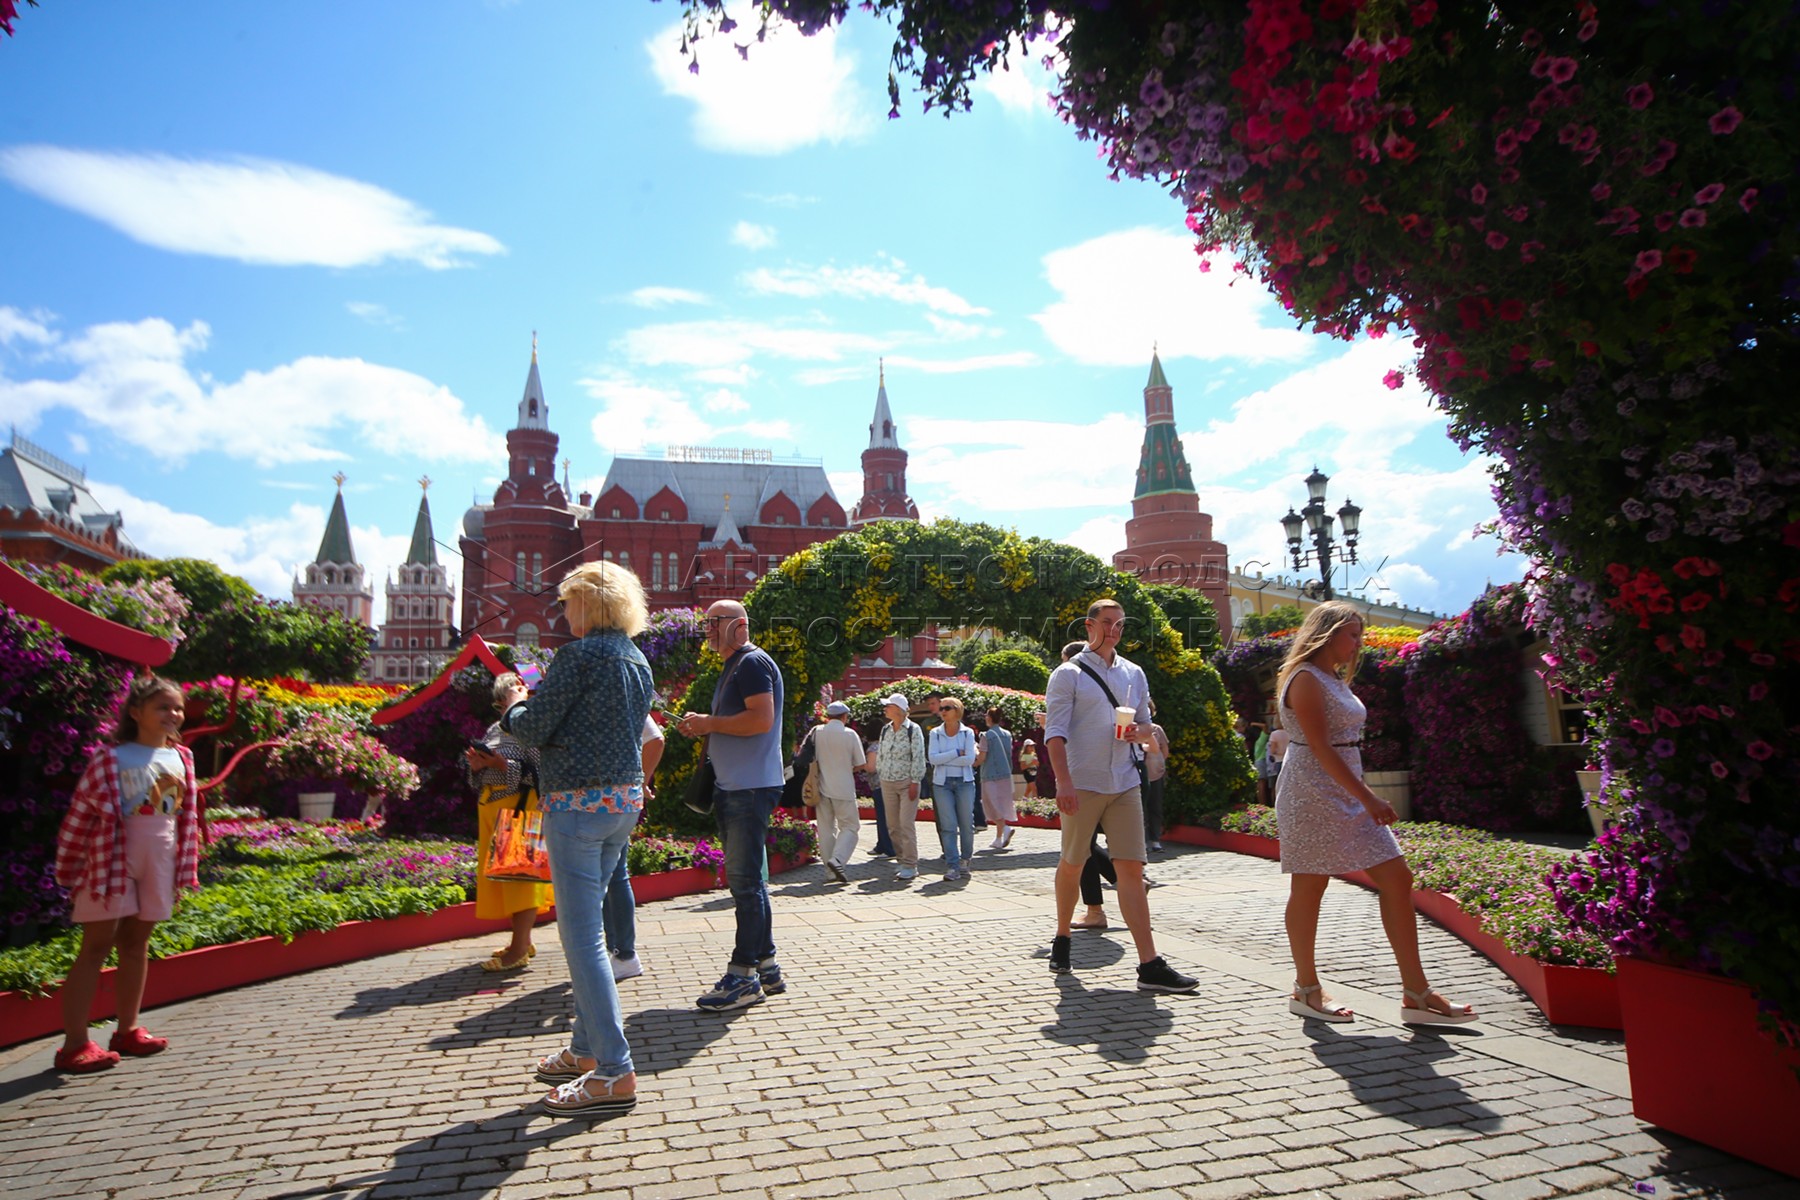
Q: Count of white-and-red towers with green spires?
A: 2